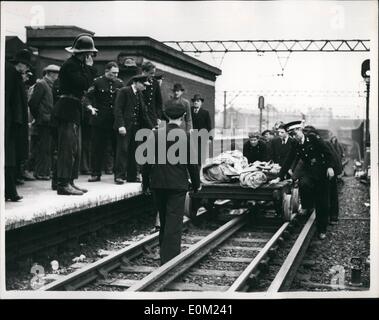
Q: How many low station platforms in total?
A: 1